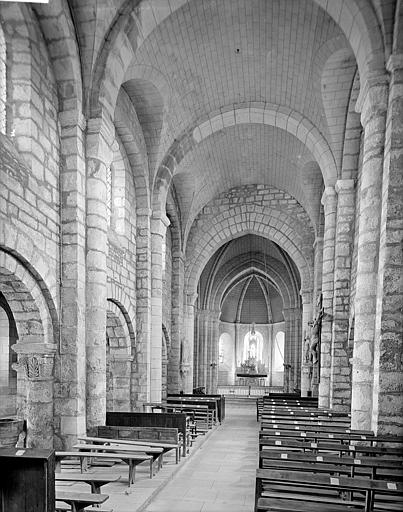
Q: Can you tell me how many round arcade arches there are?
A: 3